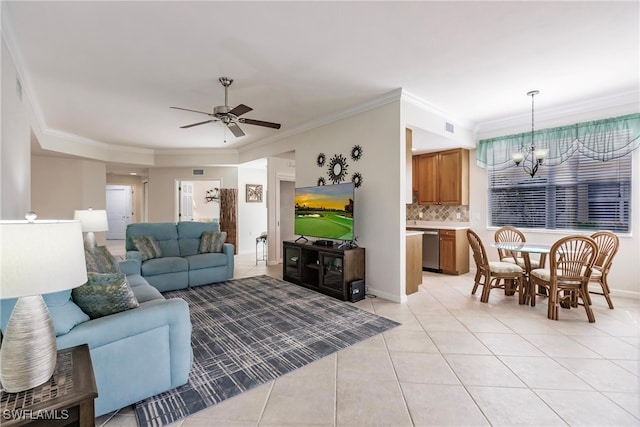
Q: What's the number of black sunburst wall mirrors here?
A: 5